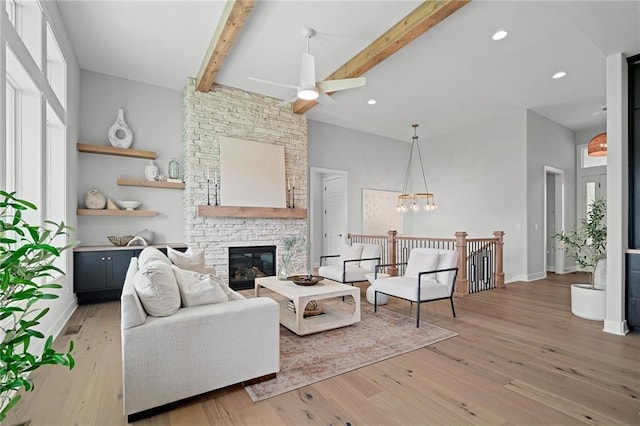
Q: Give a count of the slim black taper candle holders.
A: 4